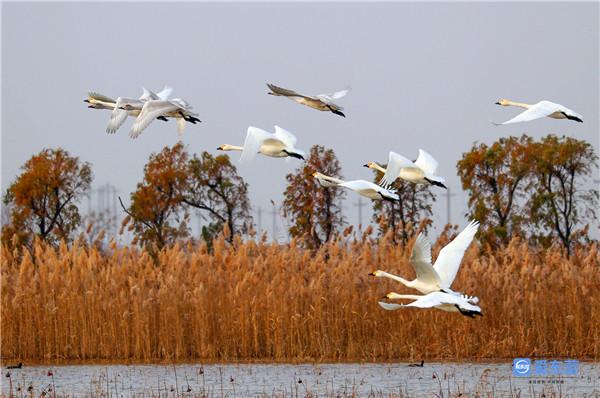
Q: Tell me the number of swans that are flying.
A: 10